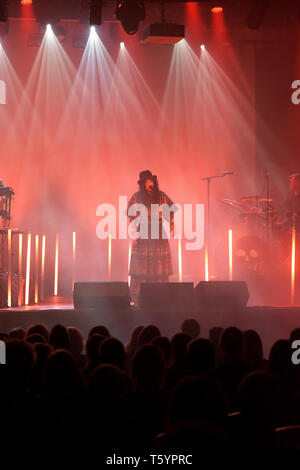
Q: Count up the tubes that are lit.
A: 13